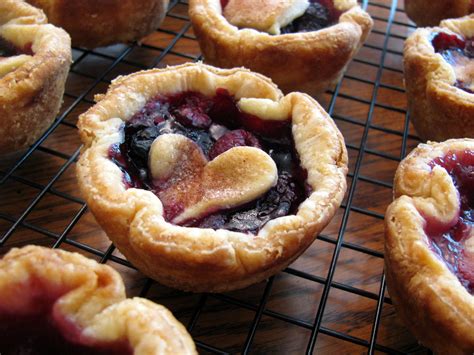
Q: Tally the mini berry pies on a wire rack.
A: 8